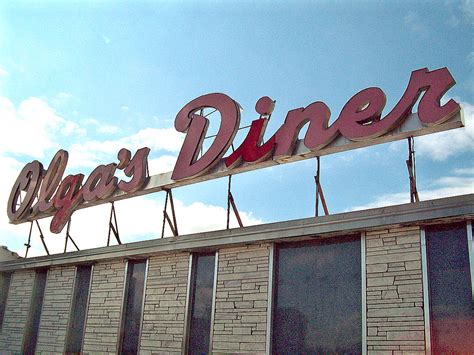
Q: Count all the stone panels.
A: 6